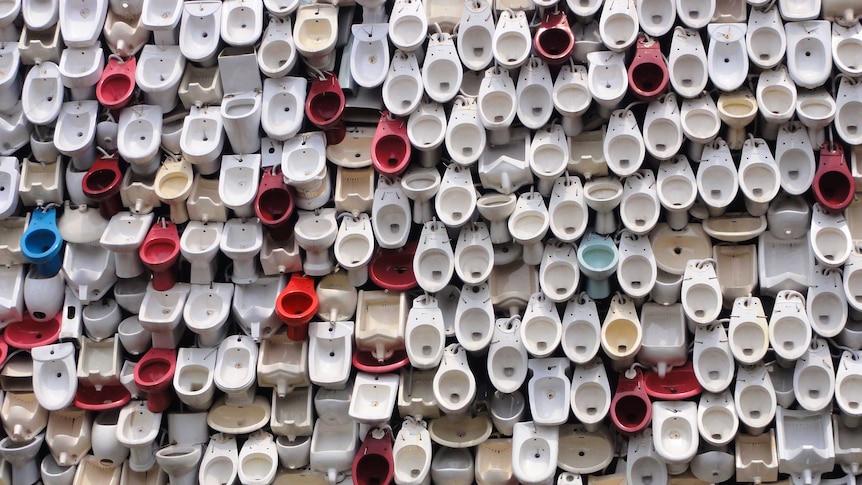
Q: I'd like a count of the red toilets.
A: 13